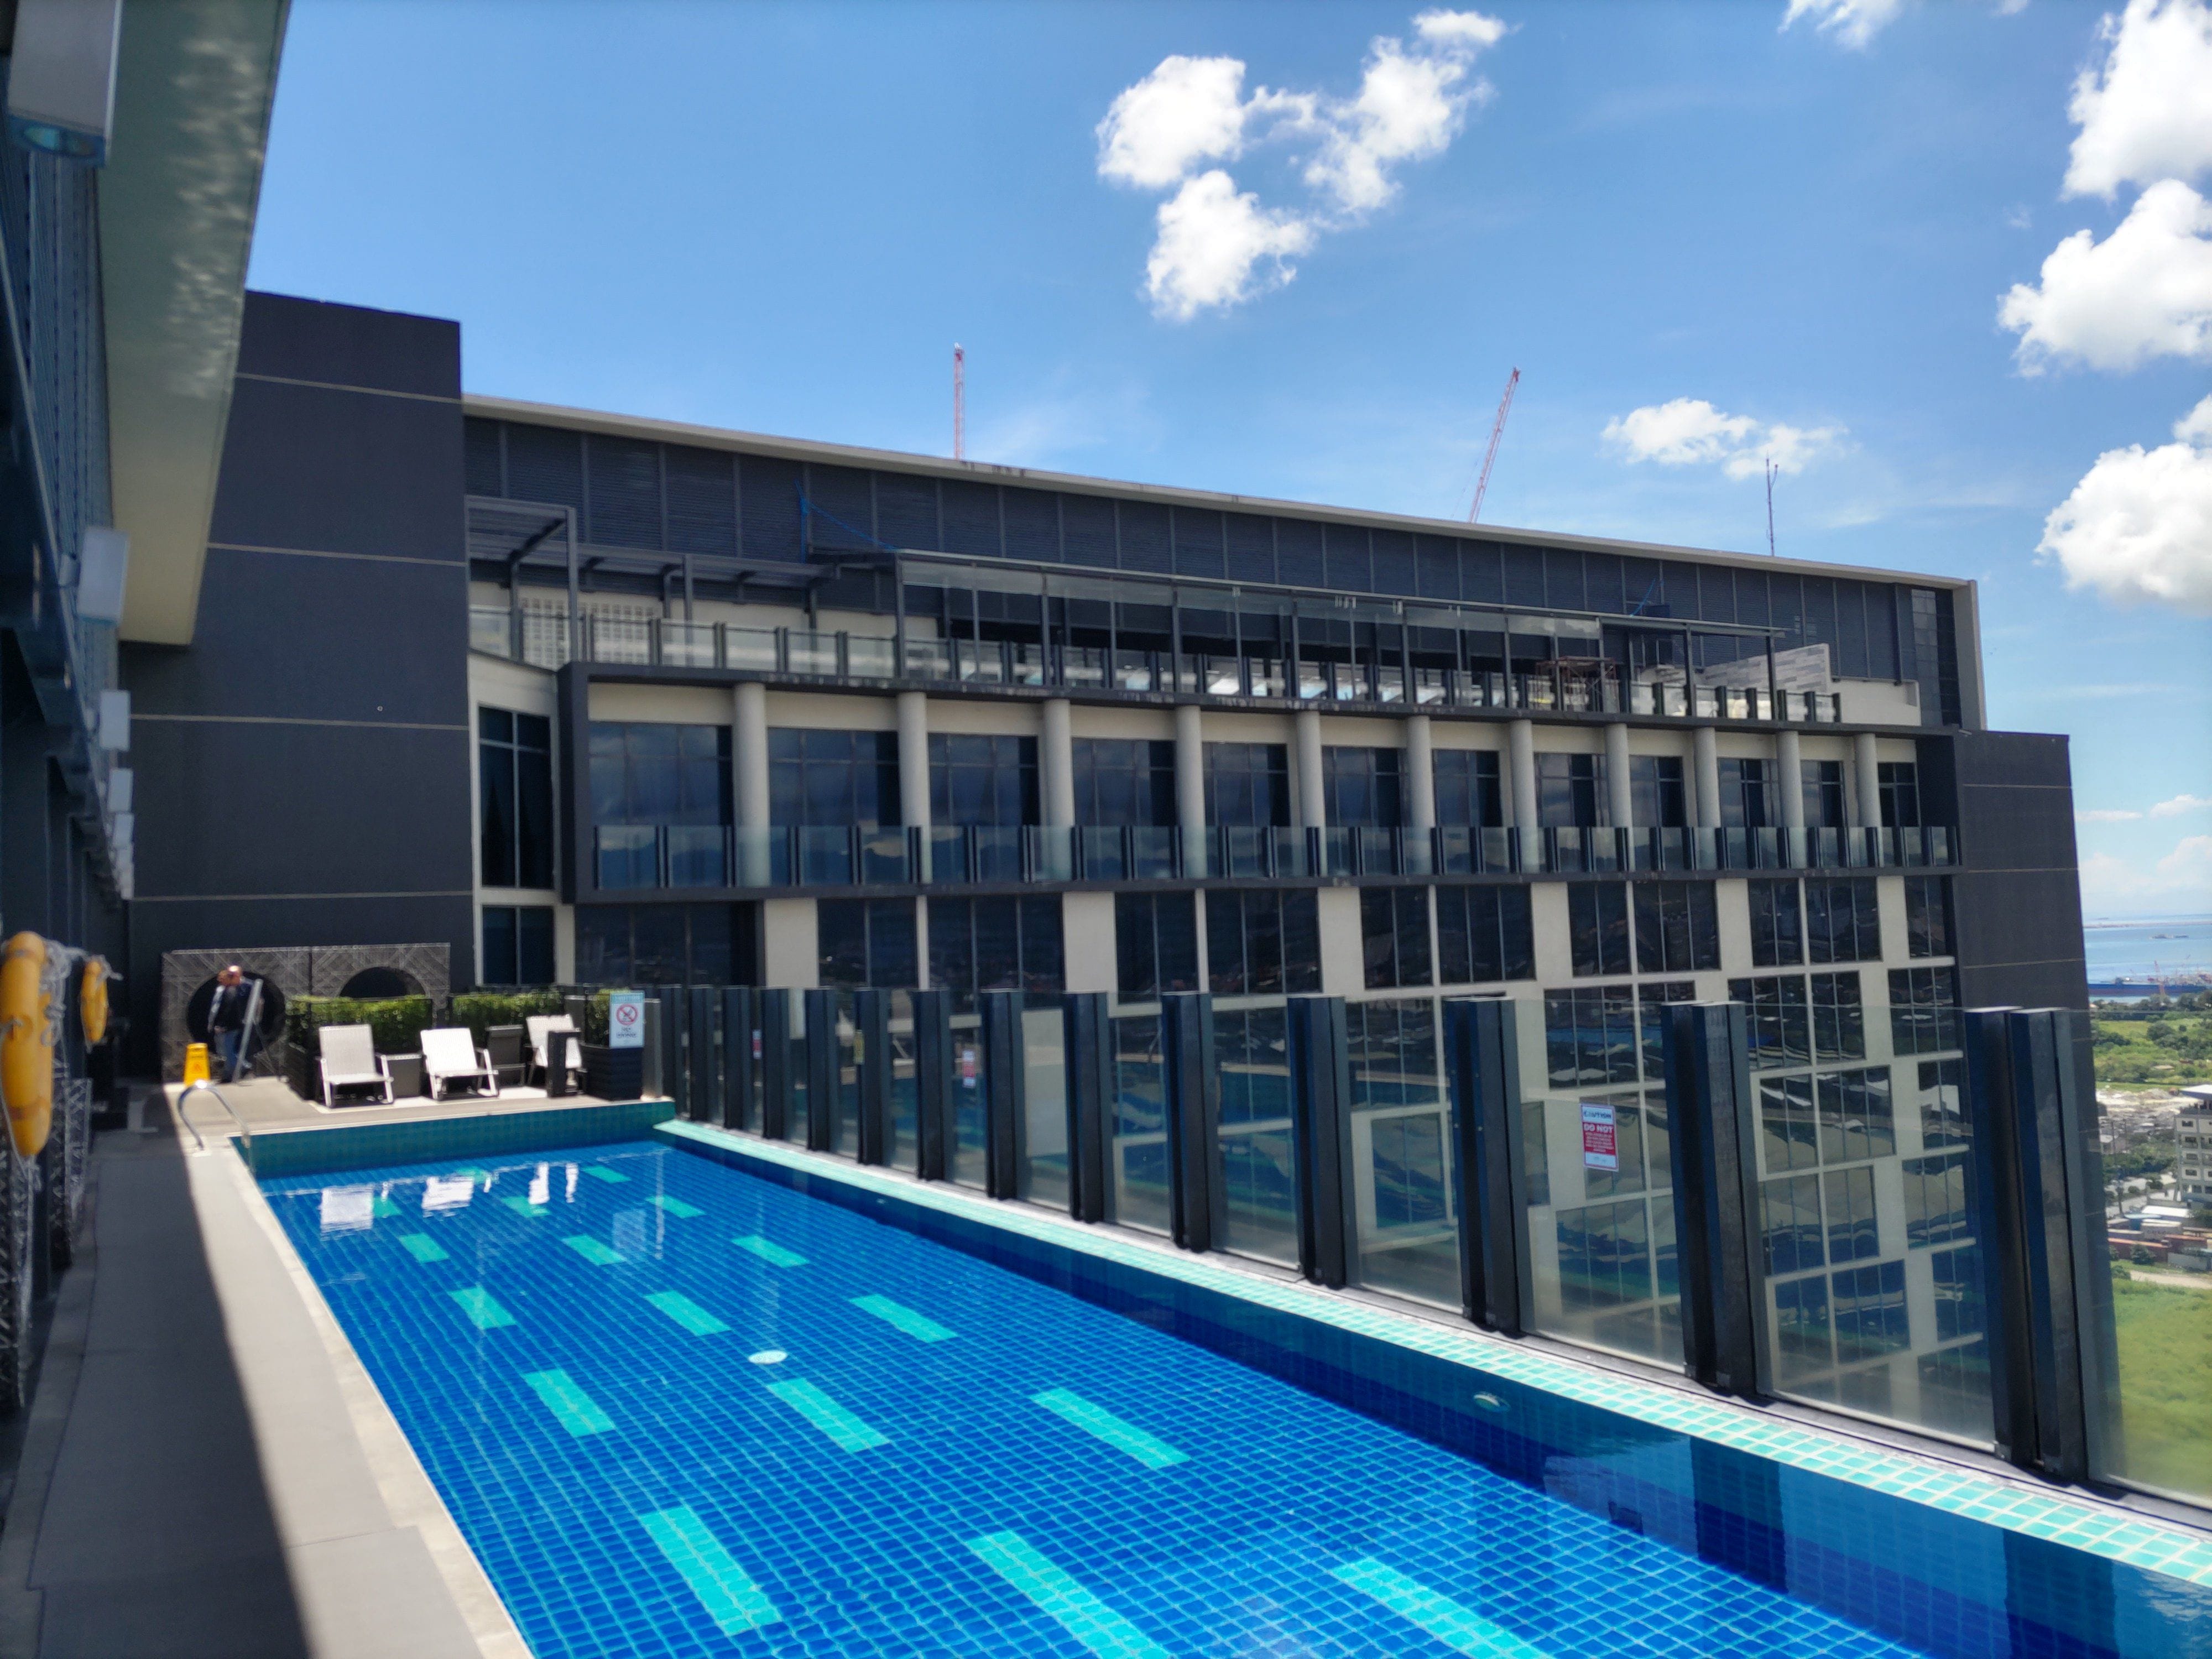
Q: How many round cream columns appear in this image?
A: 11